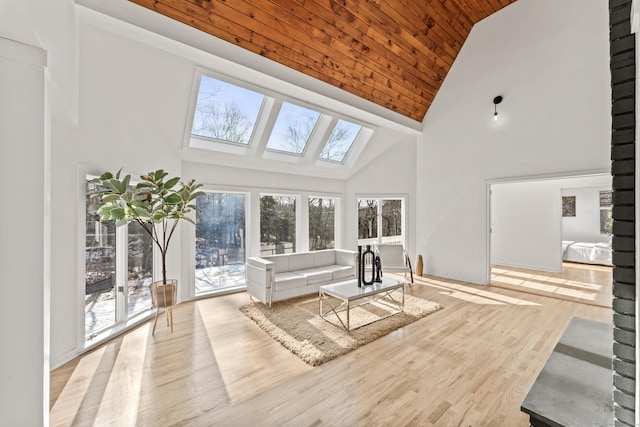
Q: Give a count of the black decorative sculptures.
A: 3